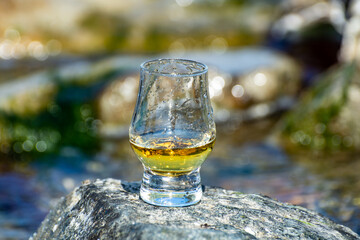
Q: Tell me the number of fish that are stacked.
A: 0